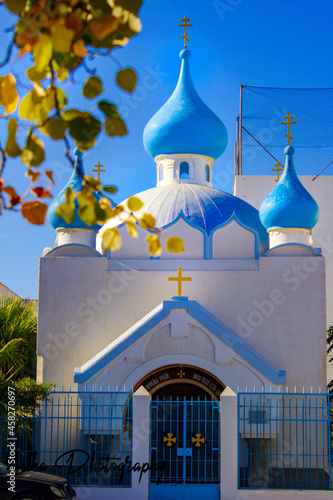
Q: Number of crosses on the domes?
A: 4